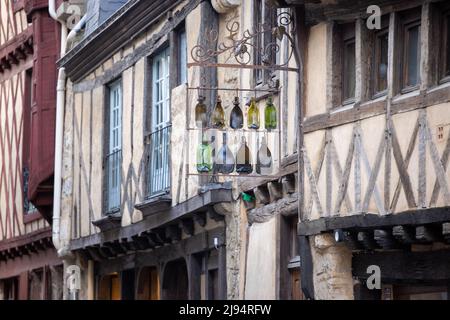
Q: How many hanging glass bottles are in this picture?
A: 9